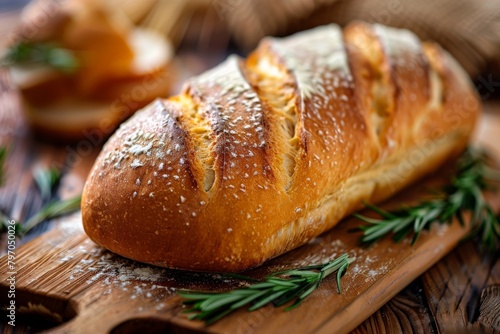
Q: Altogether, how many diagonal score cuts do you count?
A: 4